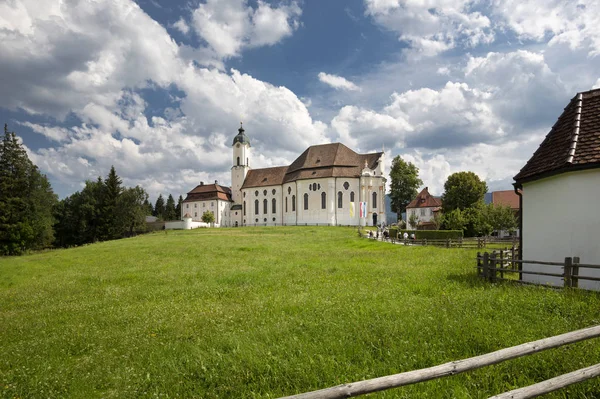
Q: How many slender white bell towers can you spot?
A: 1